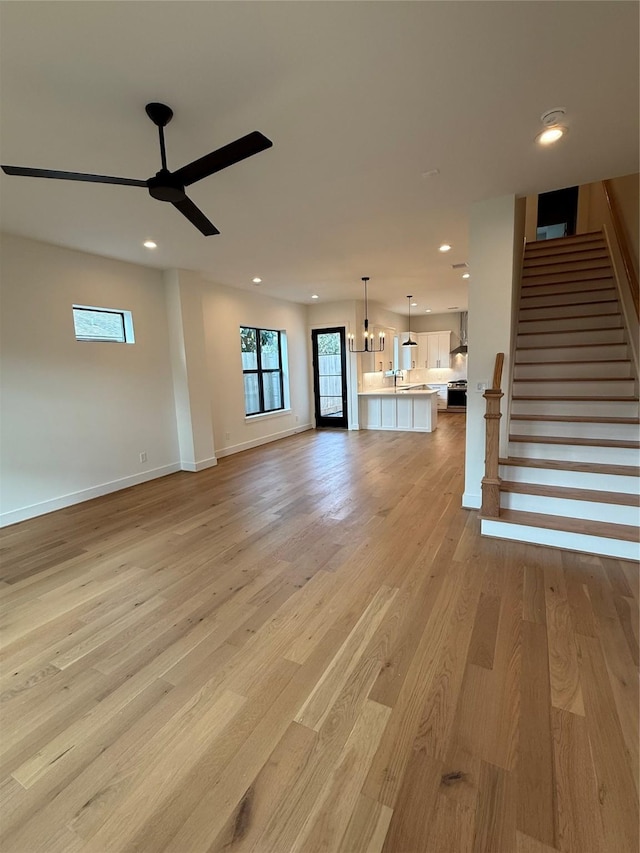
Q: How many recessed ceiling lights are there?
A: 8